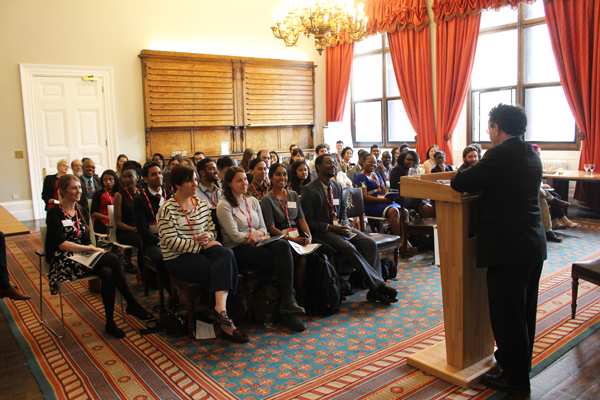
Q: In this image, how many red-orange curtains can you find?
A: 4